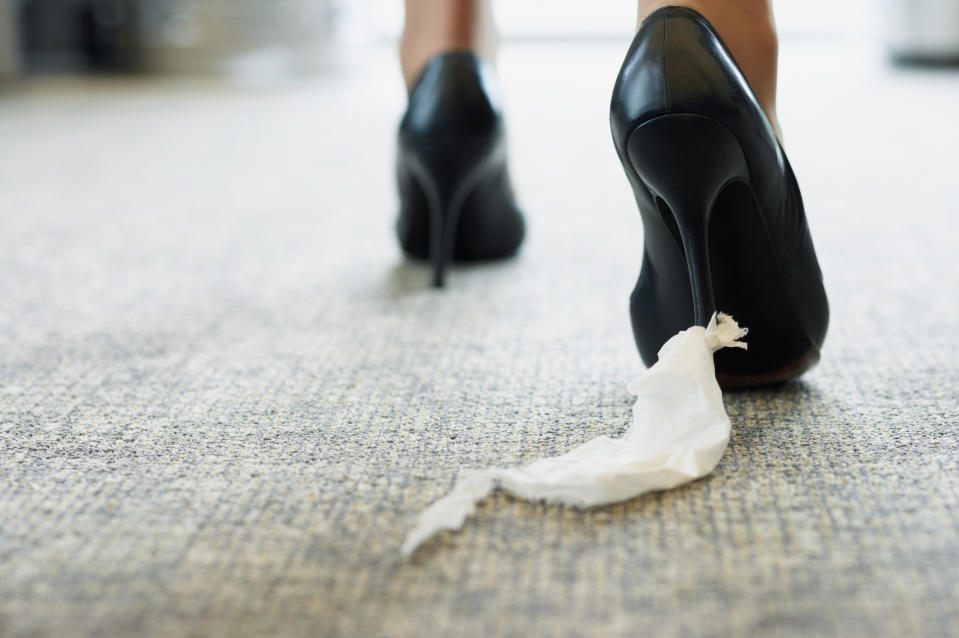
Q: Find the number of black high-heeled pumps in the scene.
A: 2